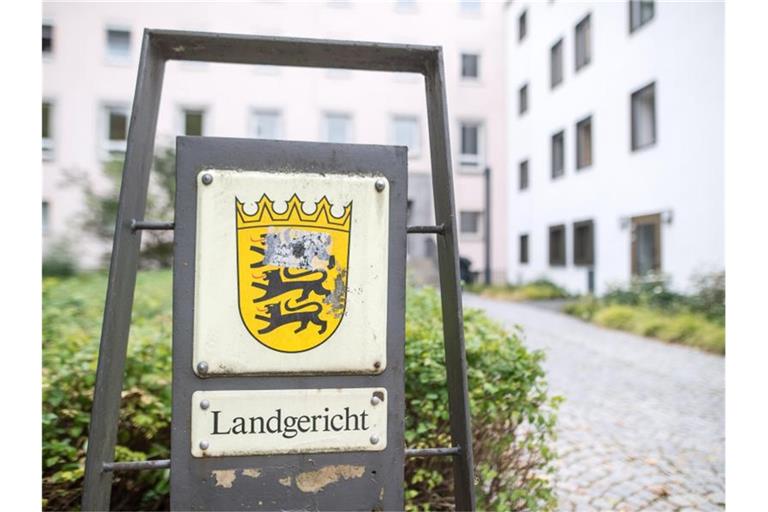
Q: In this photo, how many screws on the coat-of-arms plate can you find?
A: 4